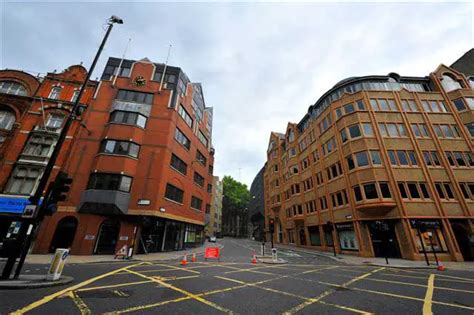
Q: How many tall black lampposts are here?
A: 1